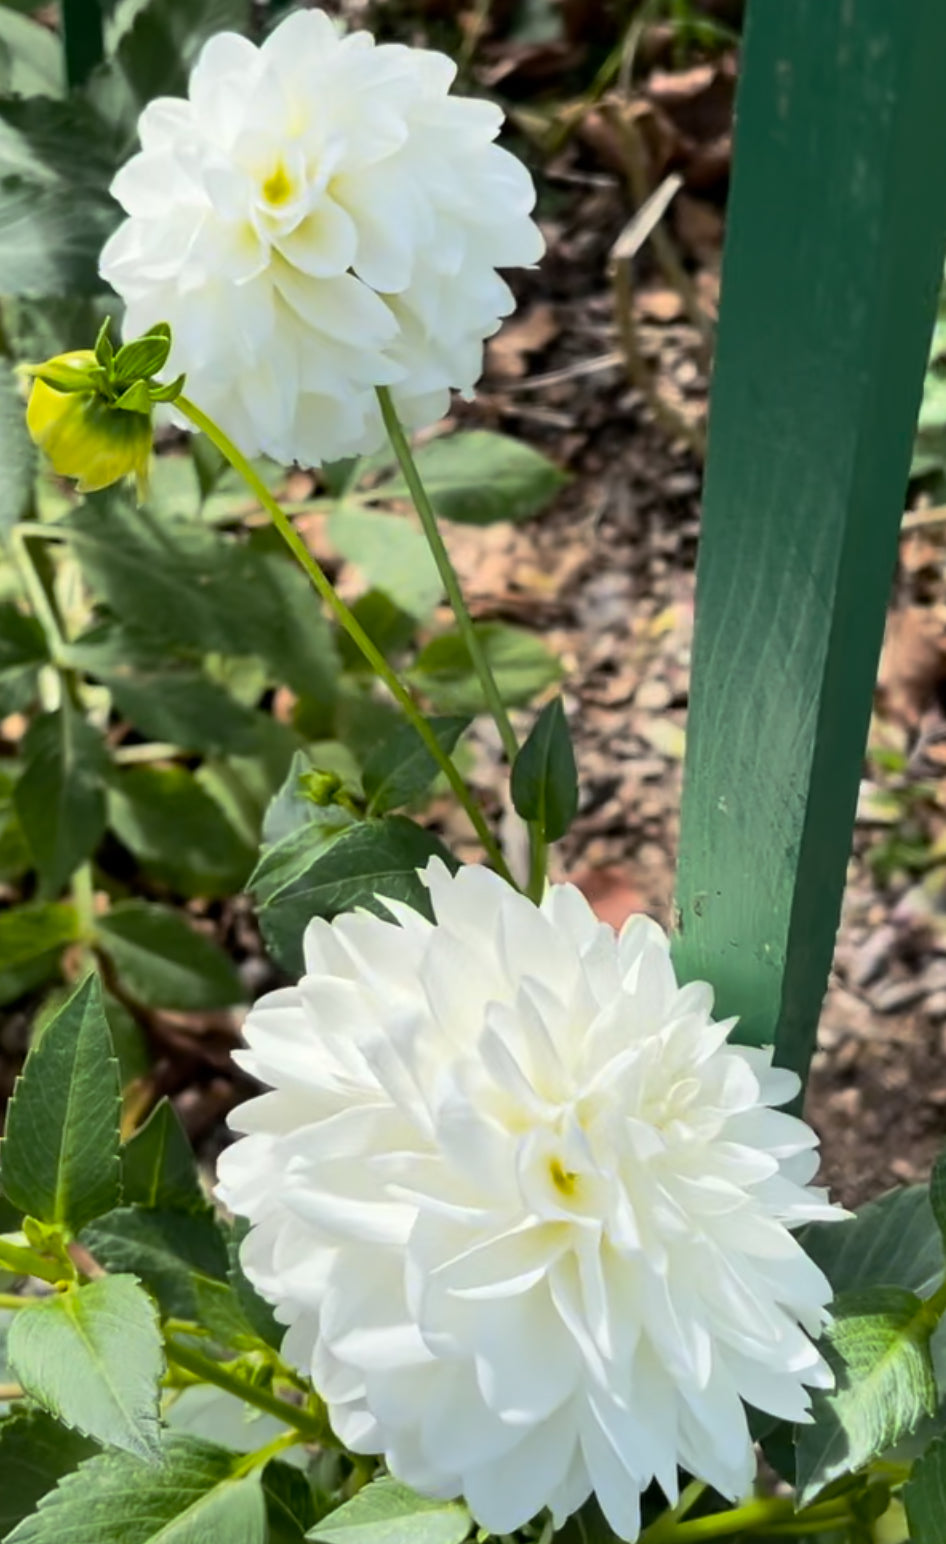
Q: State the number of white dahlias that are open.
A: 2